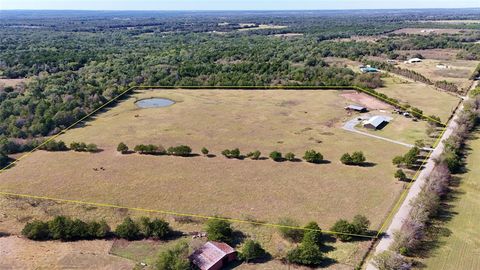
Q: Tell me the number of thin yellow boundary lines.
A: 5